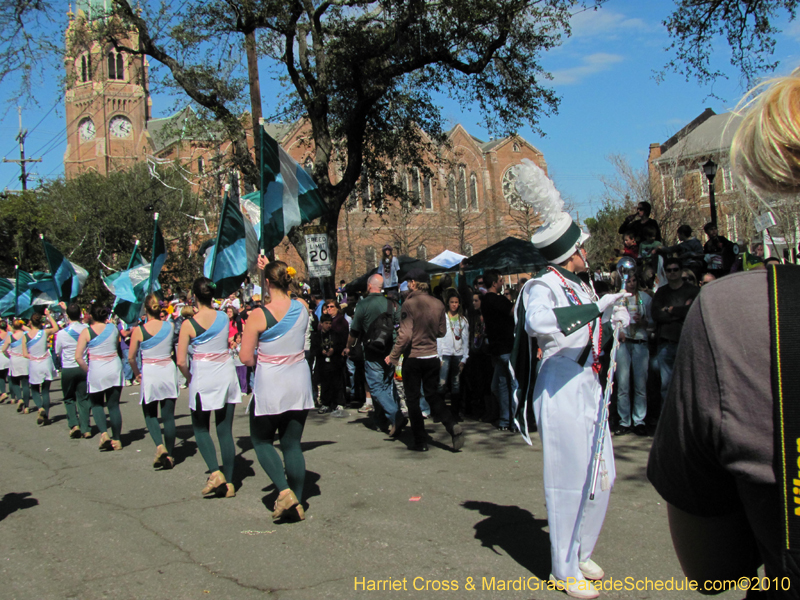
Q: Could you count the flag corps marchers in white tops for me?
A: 8